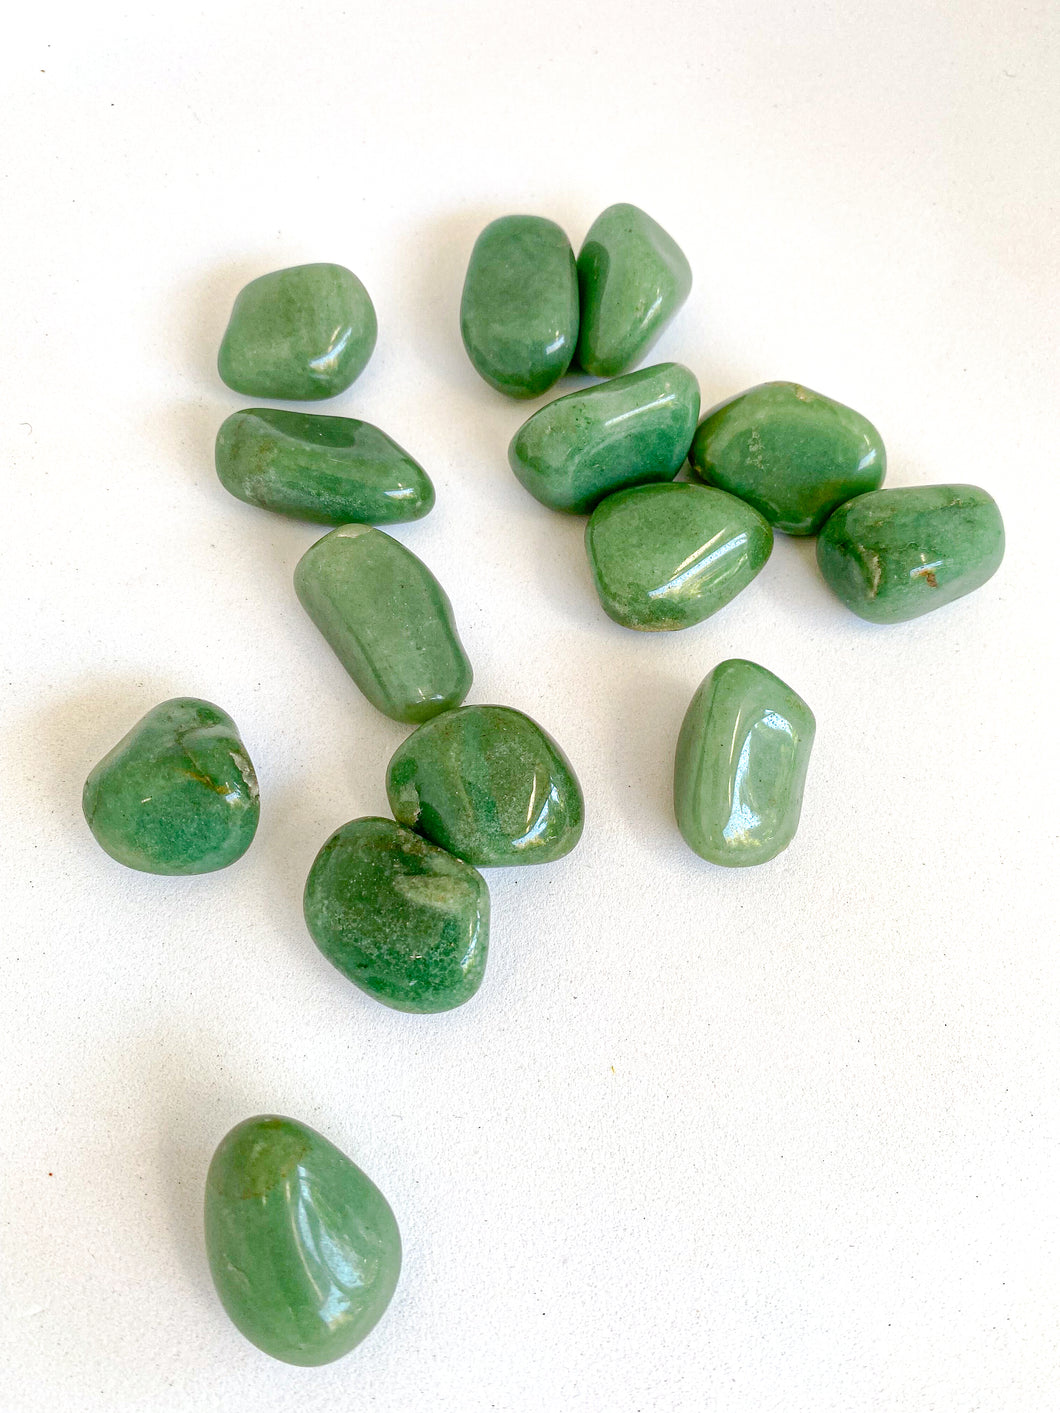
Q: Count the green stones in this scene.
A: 14